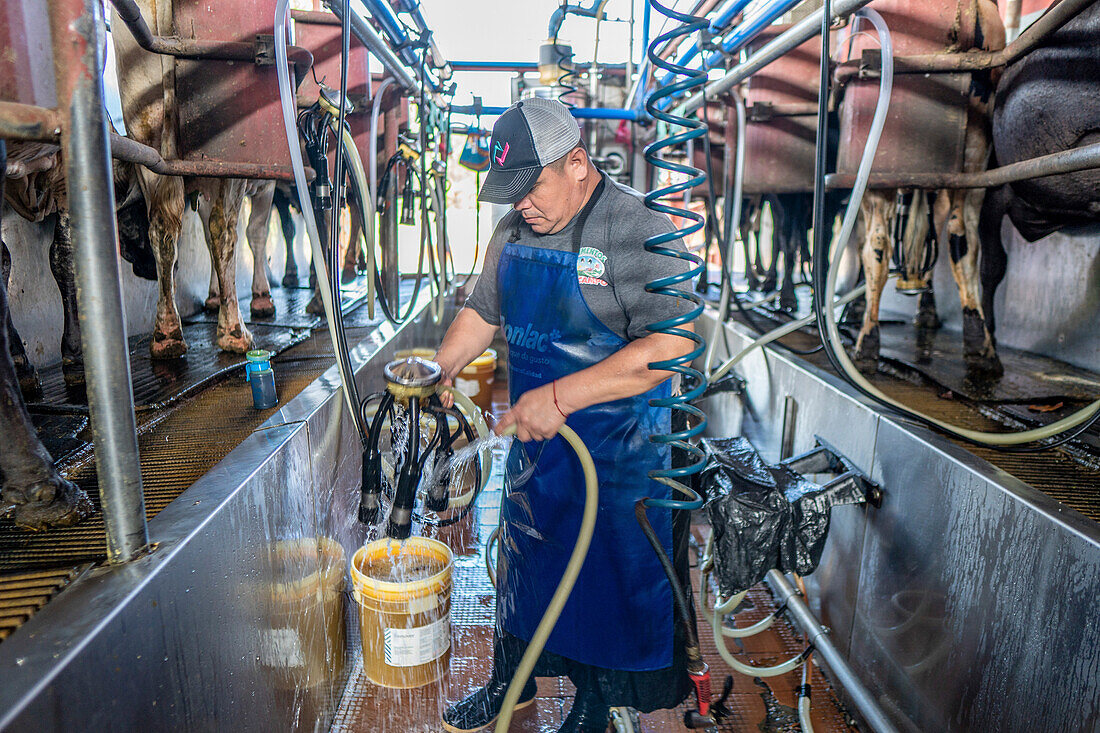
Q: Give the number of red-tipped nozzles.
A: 1